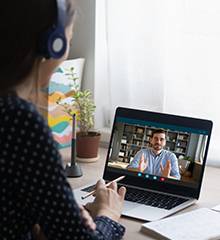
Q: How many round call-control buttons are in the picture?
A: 4